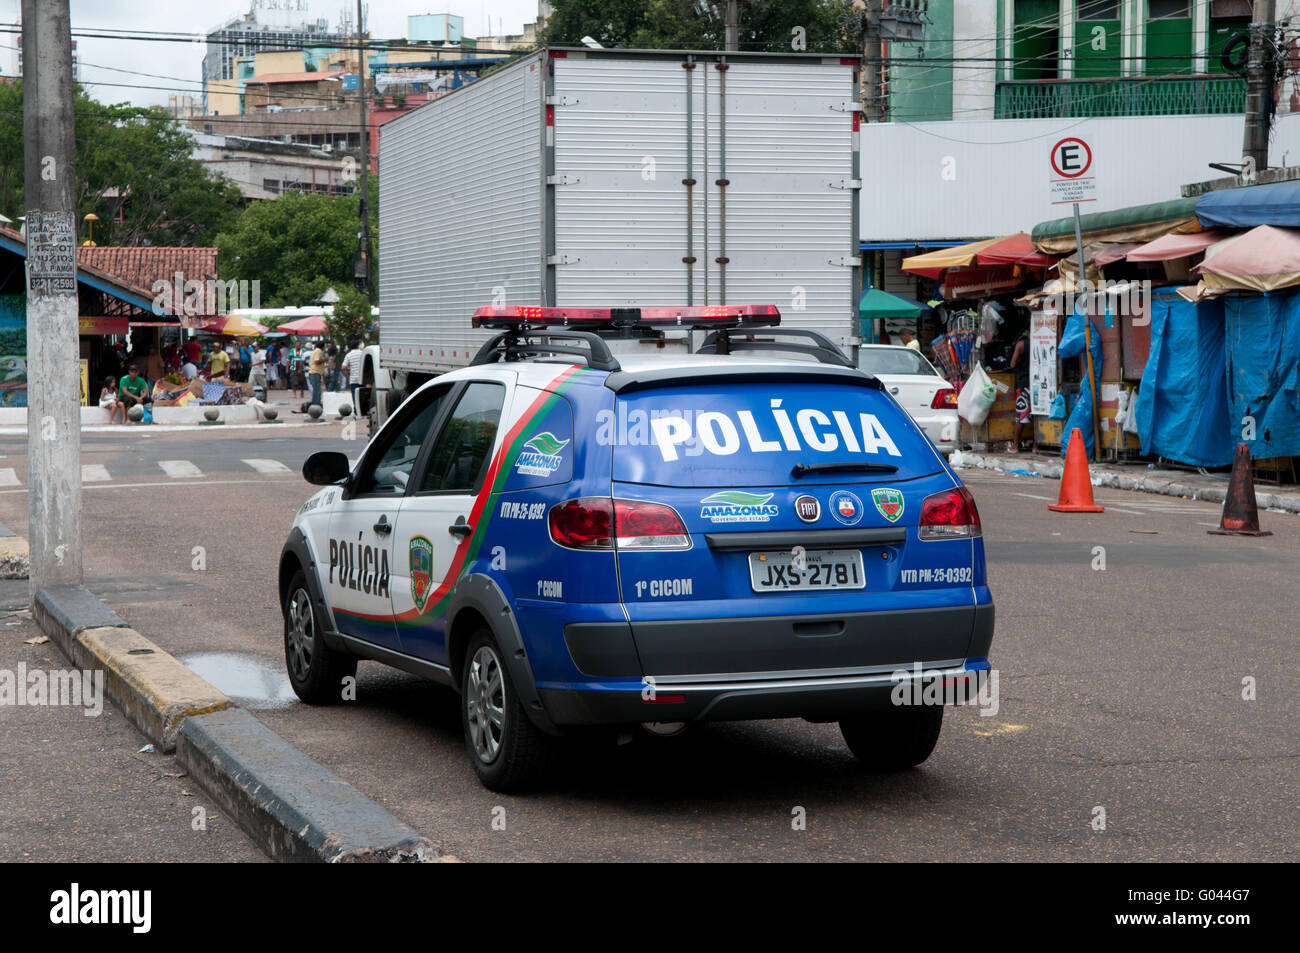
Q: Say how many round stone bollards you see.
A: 5